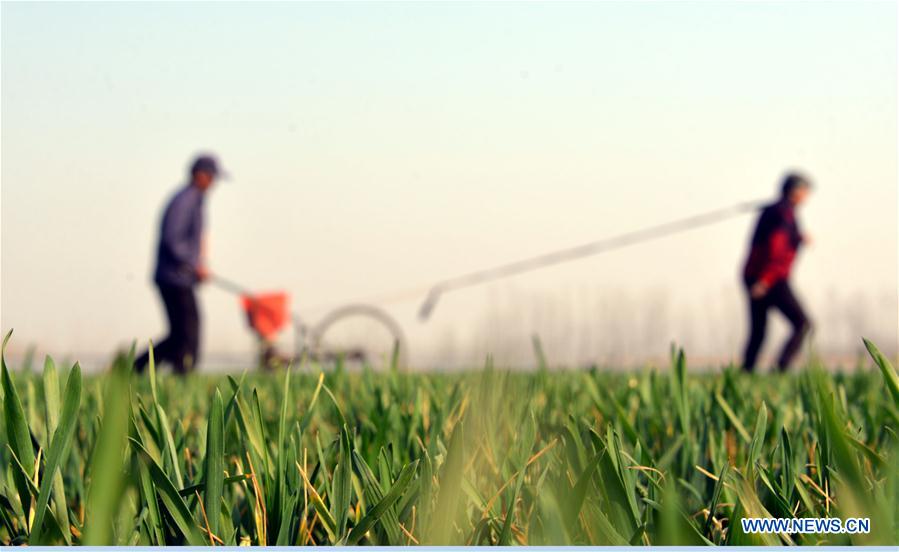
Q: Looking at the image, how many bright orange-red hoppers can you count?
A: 1